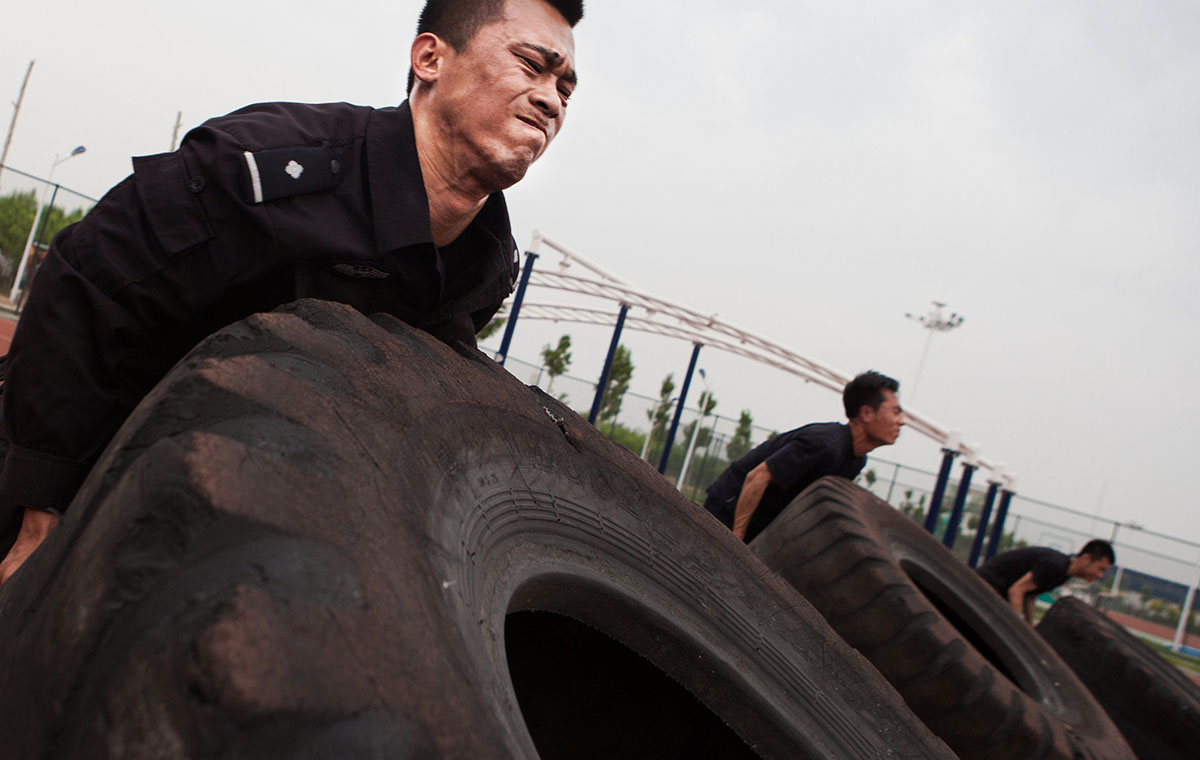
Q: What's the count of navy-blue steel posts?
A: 7